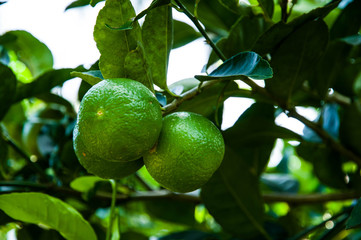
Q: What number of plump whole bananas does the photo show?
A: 0